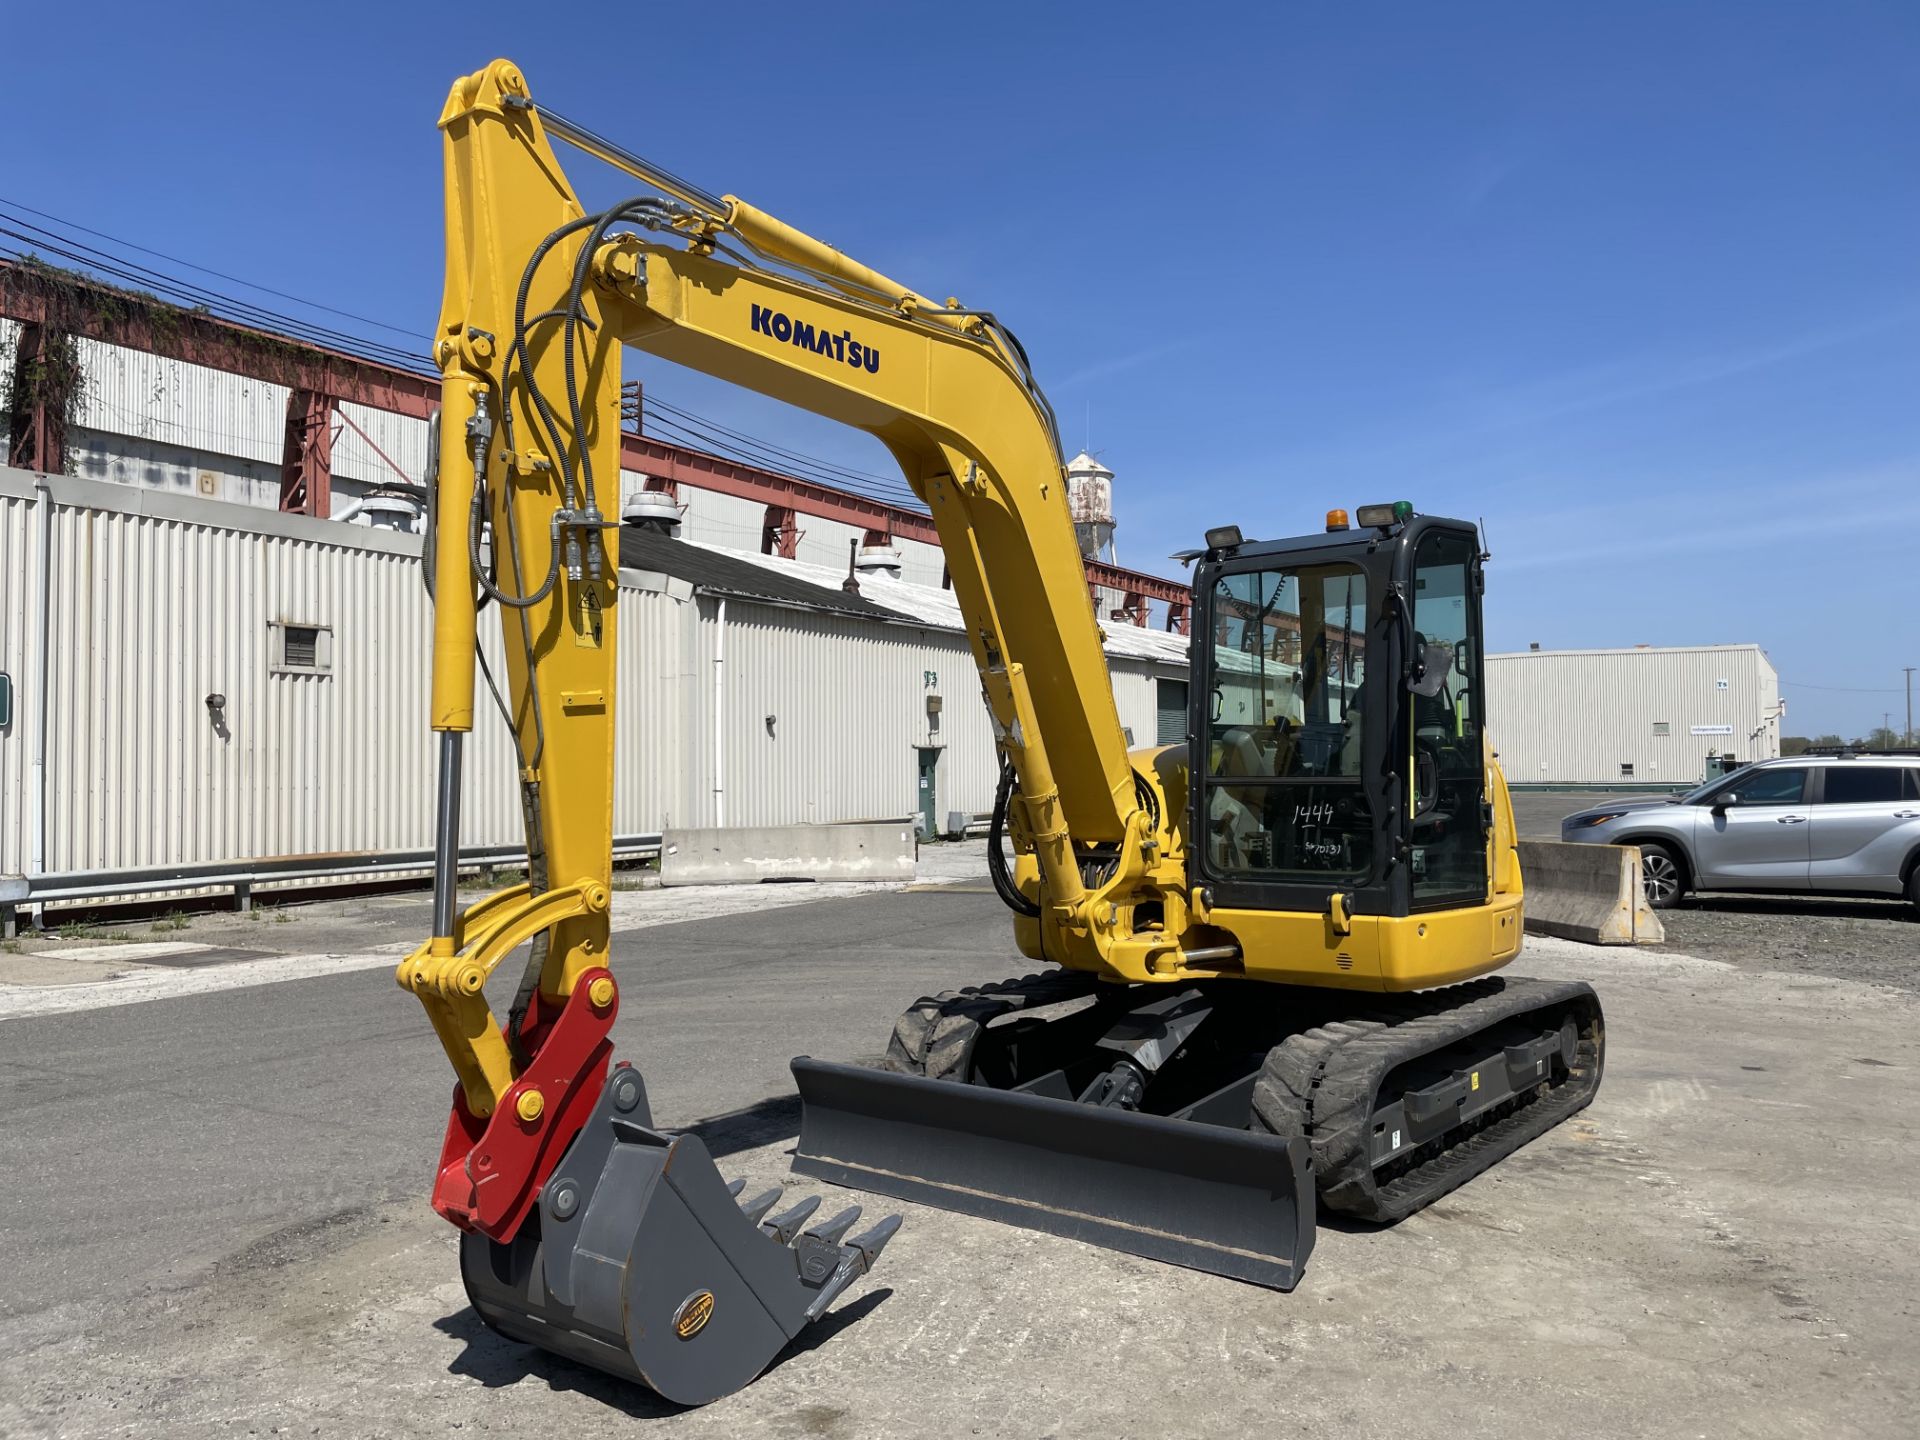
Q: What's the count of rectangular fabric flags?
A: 0